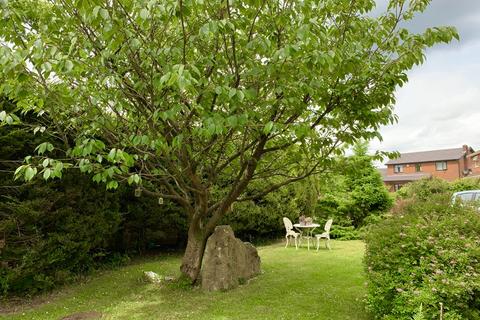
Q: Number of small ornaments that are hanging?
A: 2